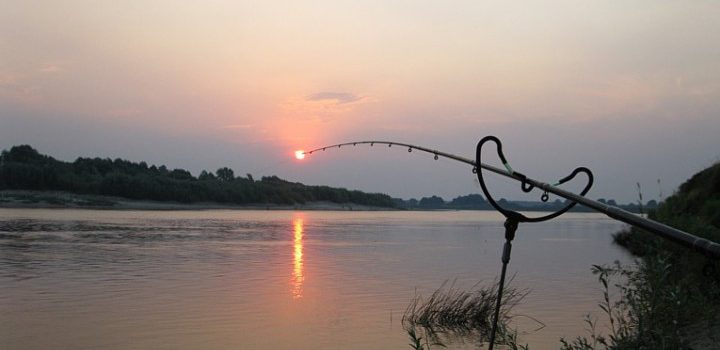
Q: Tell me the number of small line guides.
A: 10